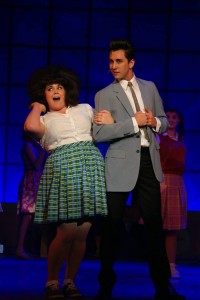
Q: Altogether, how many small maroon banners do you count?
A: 0